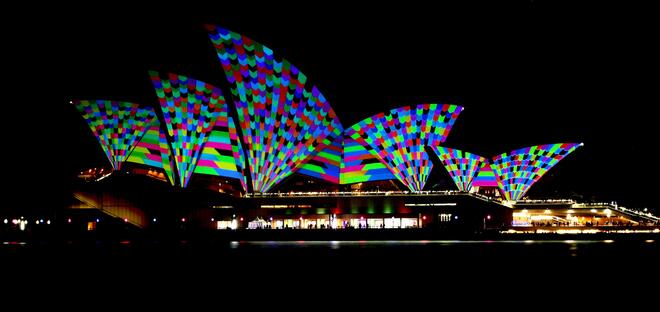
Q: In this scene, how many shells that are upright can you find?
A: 6